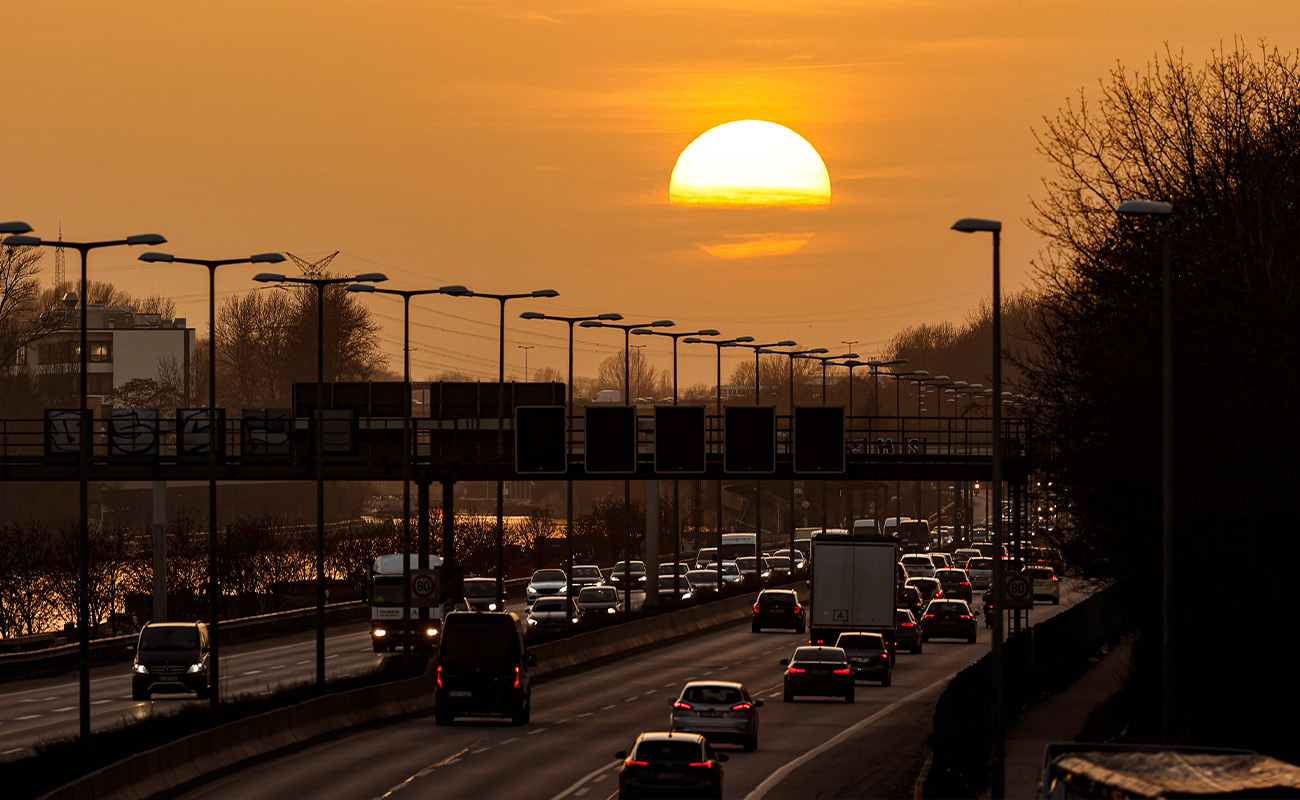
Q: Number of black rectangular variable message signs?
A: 5